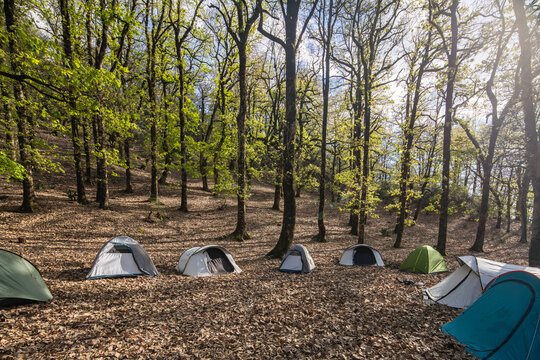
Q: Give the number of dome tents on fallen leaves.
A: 8